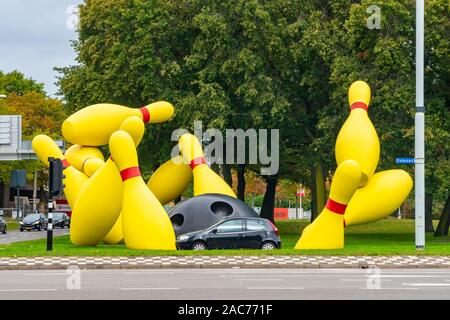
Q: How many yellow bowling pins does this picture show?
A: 10